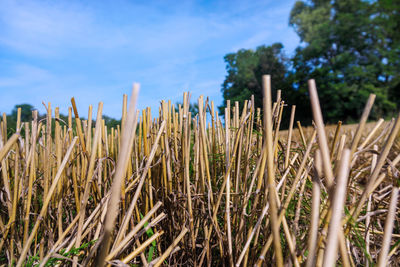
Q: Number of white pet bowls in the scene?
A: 0